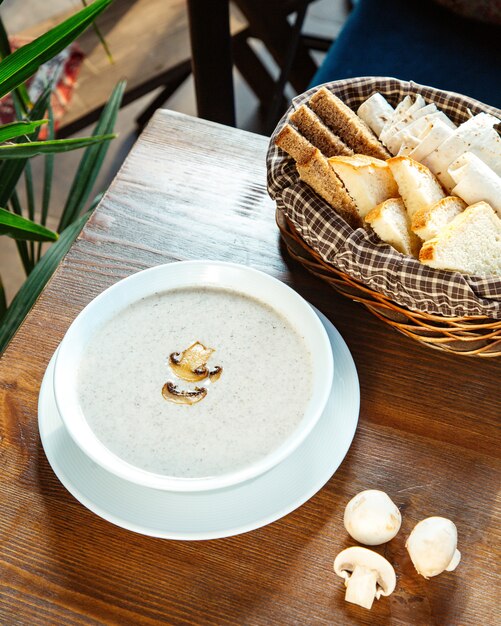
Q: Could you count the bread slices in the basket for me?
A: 9